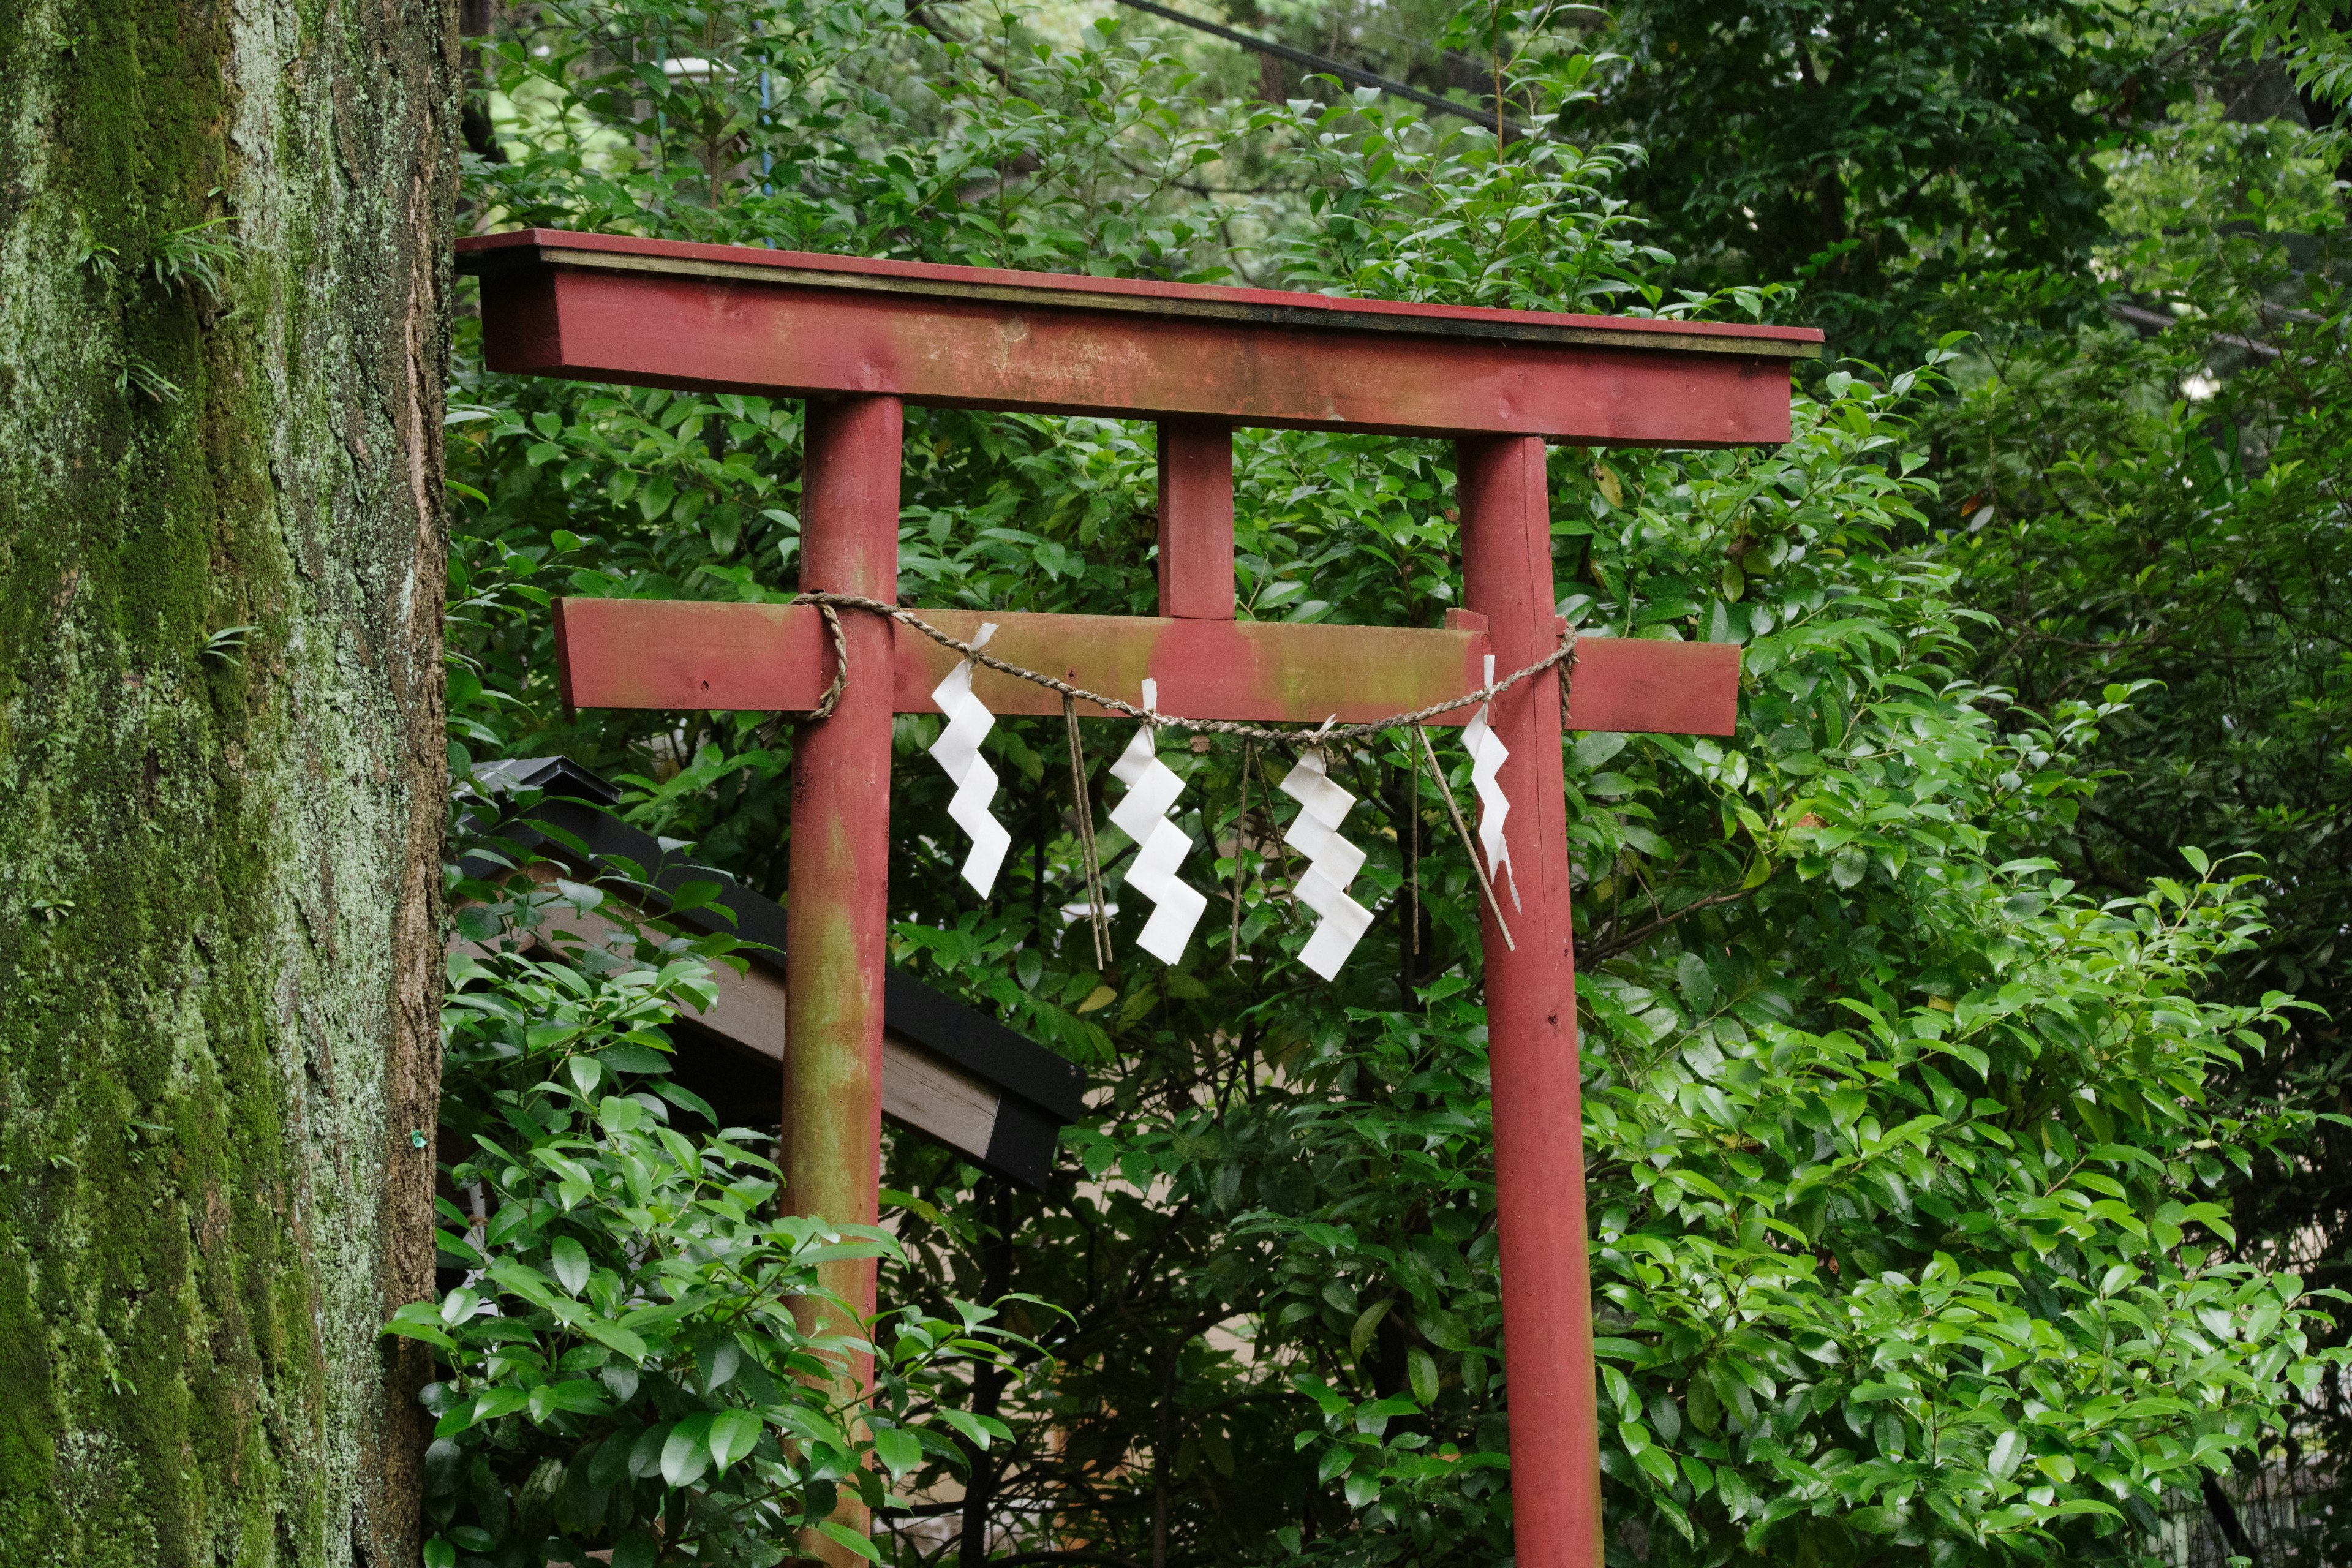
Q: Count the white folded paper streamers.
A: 4